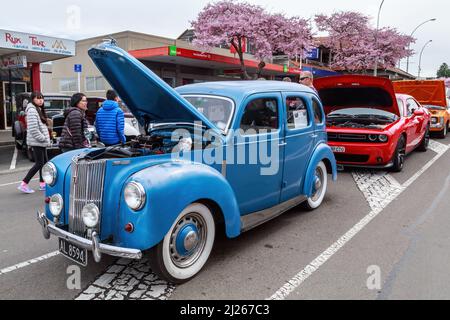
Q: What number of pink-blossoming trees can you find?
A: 2